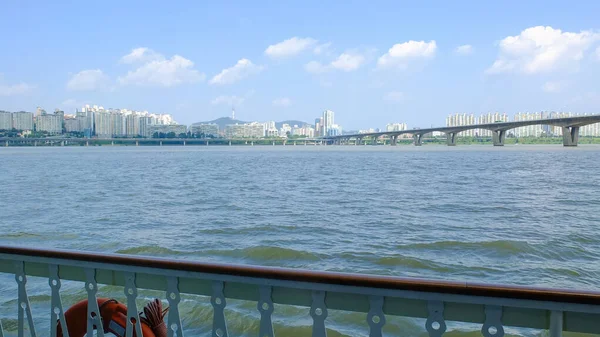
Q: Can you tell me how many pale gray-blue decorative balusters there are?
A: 11